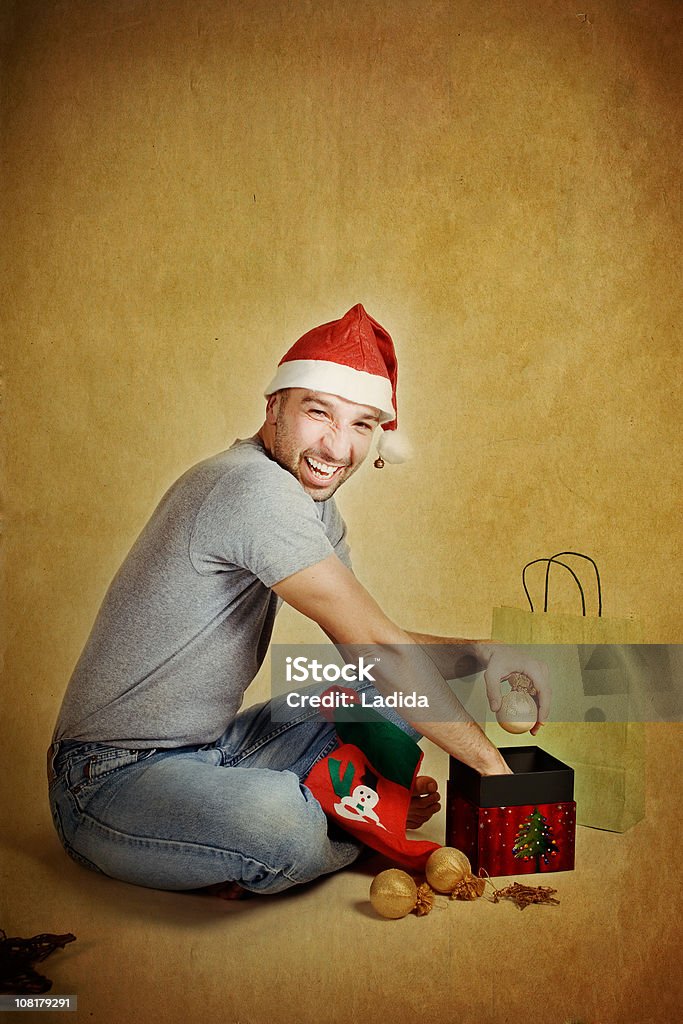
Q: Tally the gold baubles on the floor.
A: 2